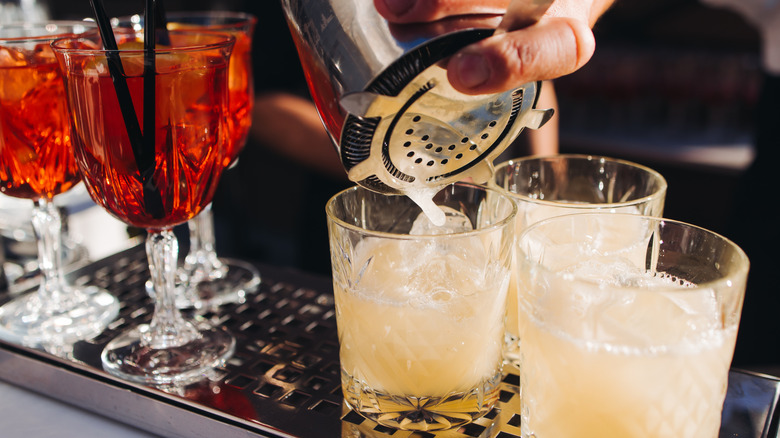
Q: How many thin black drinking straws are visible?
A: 2